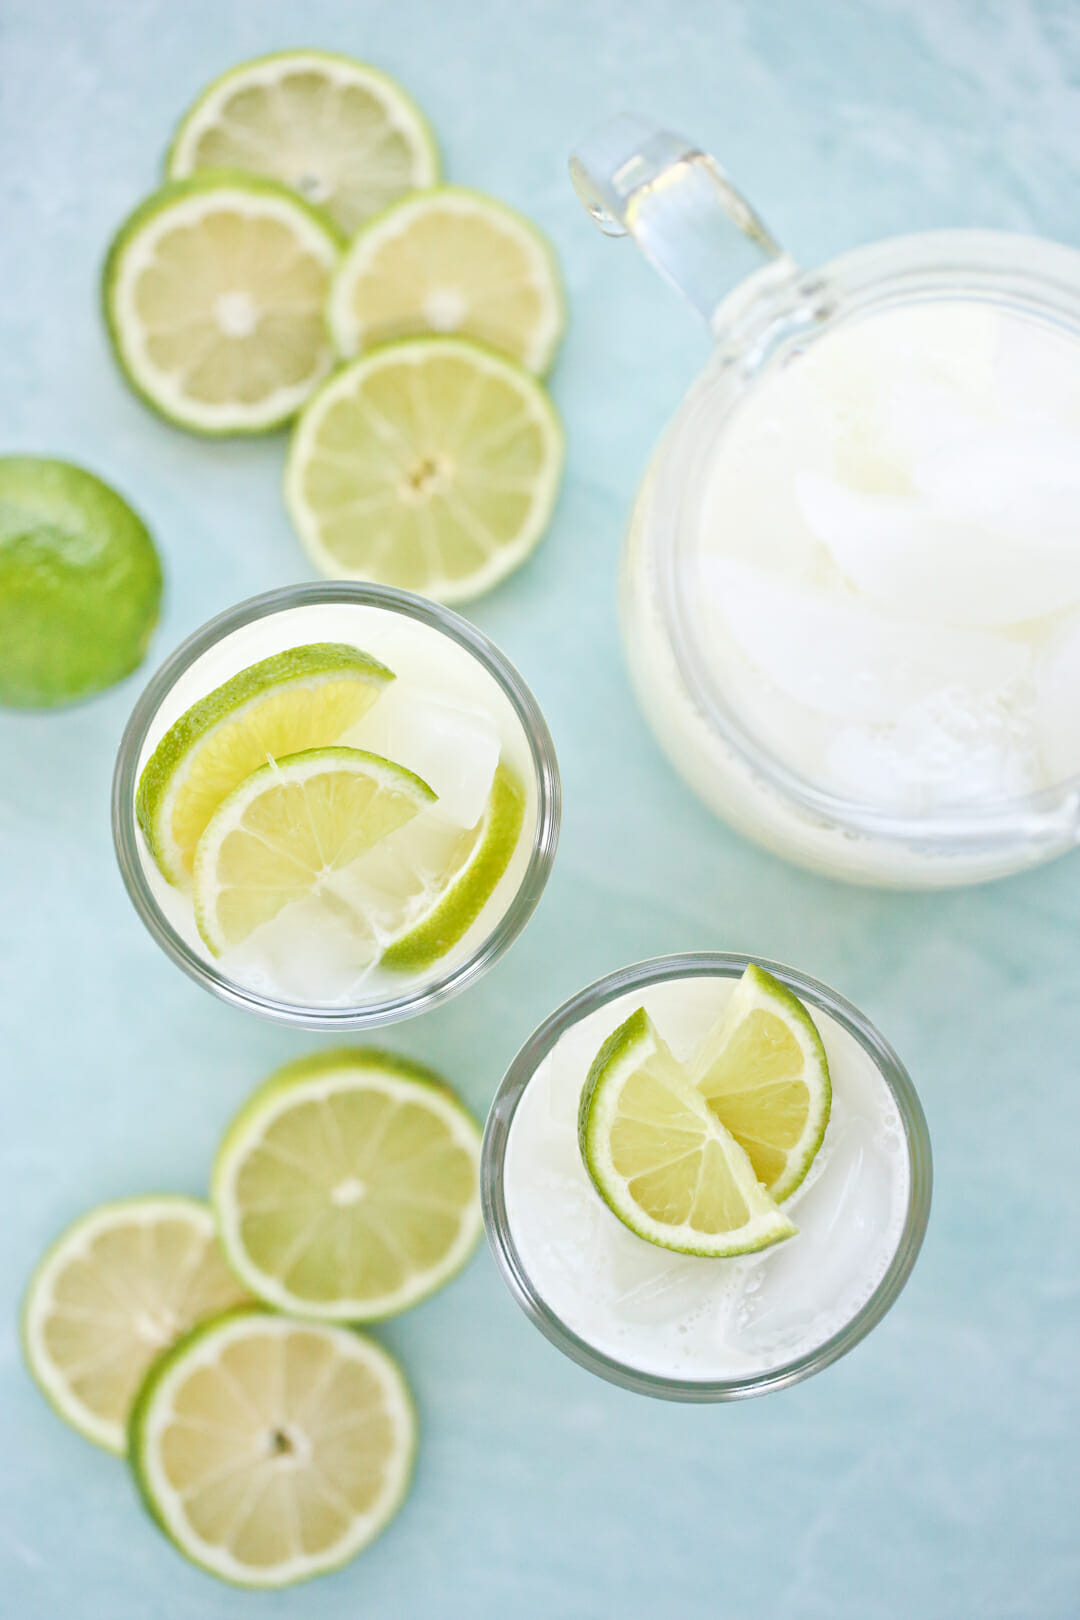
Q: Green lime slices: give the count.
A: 12